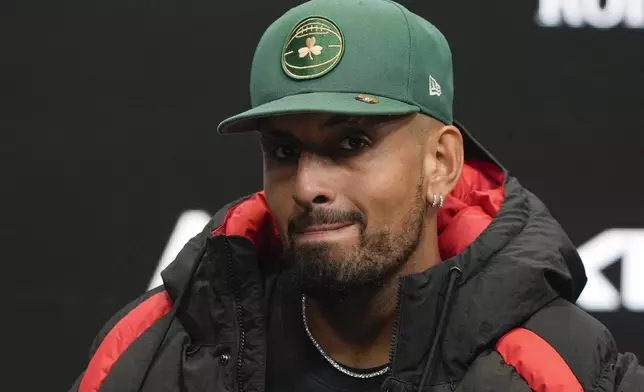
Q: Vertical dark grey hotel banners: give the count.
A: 0